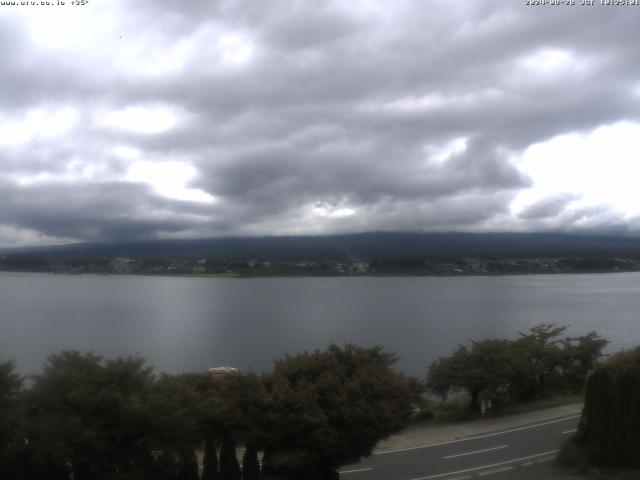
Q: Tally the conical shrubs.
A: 4